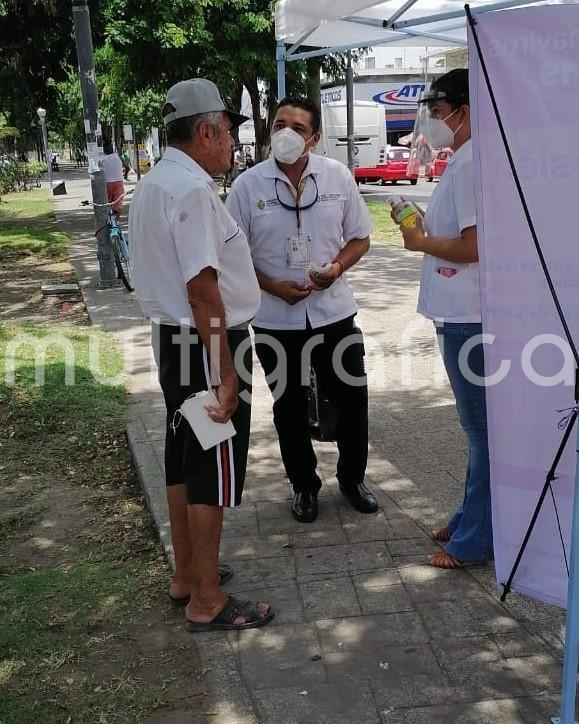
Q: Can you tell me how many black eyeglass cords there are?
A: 1